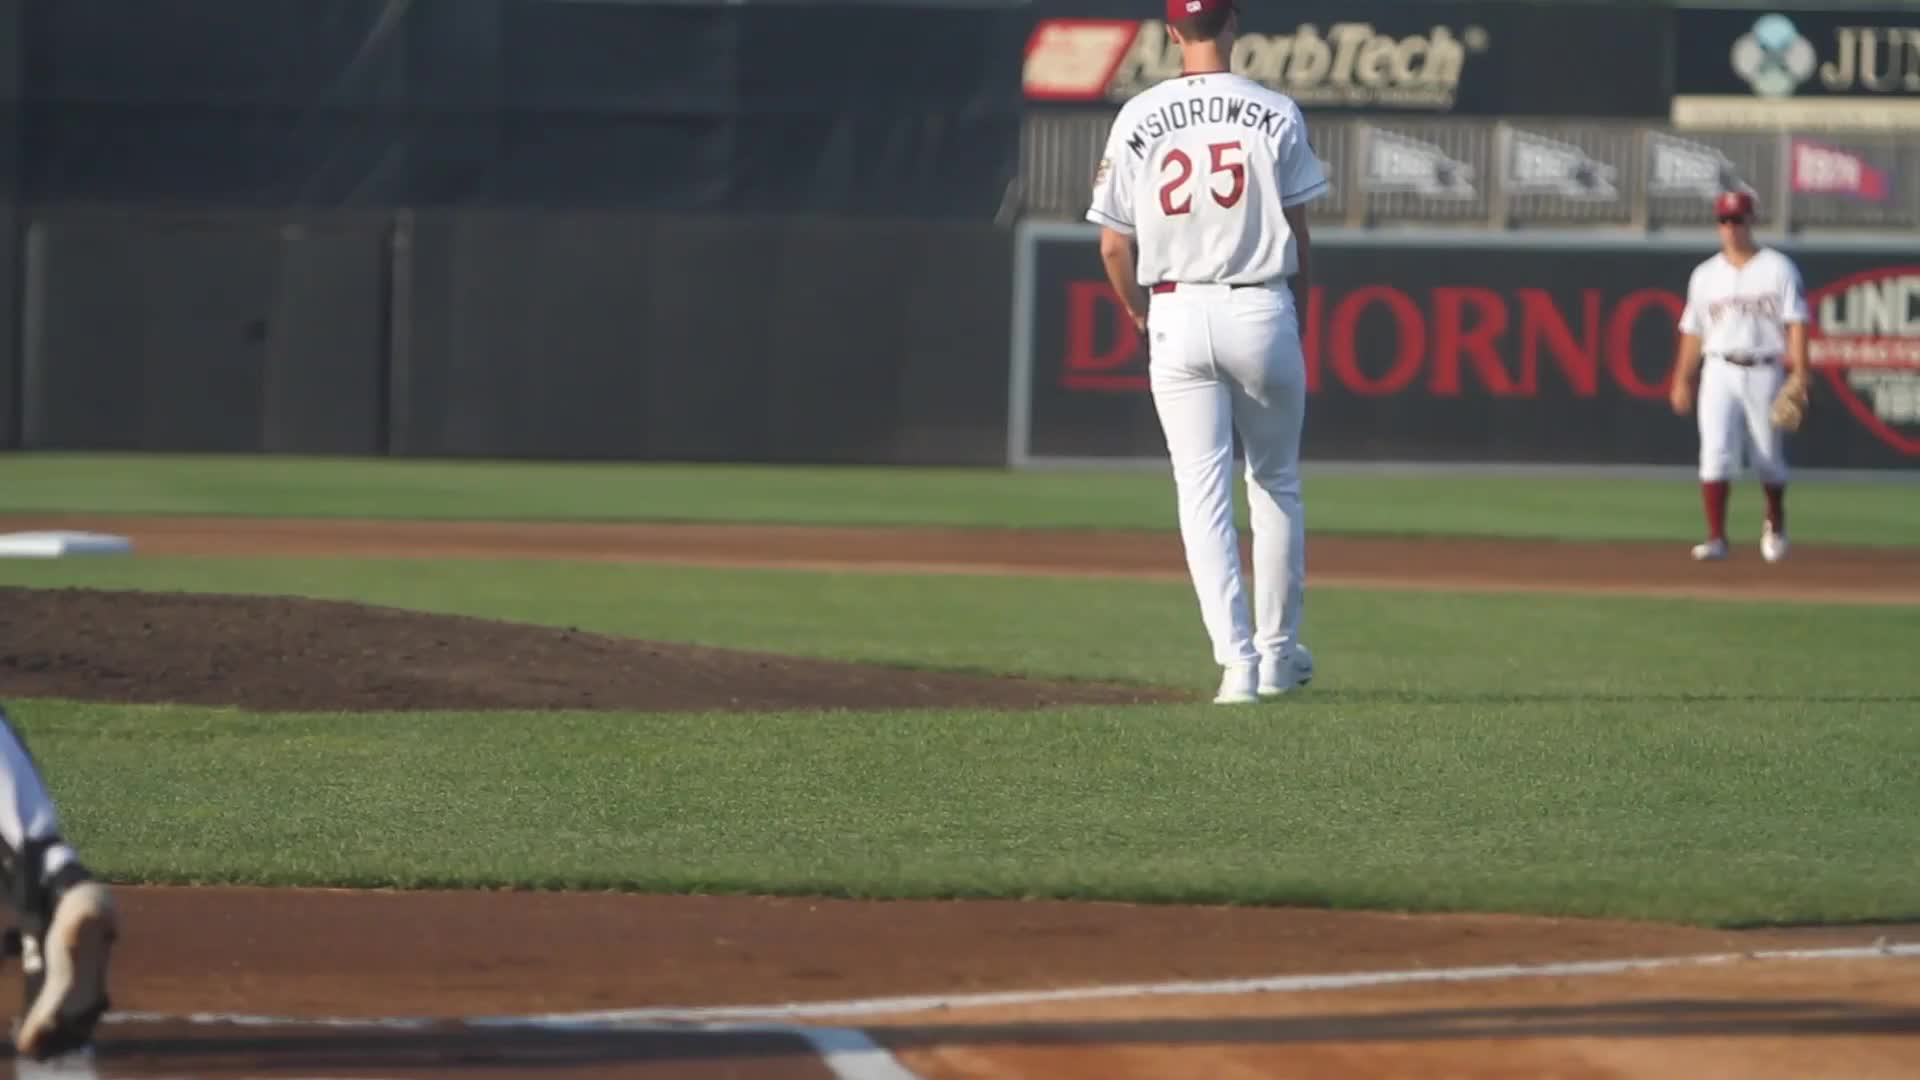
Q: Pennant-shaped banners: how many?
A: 4